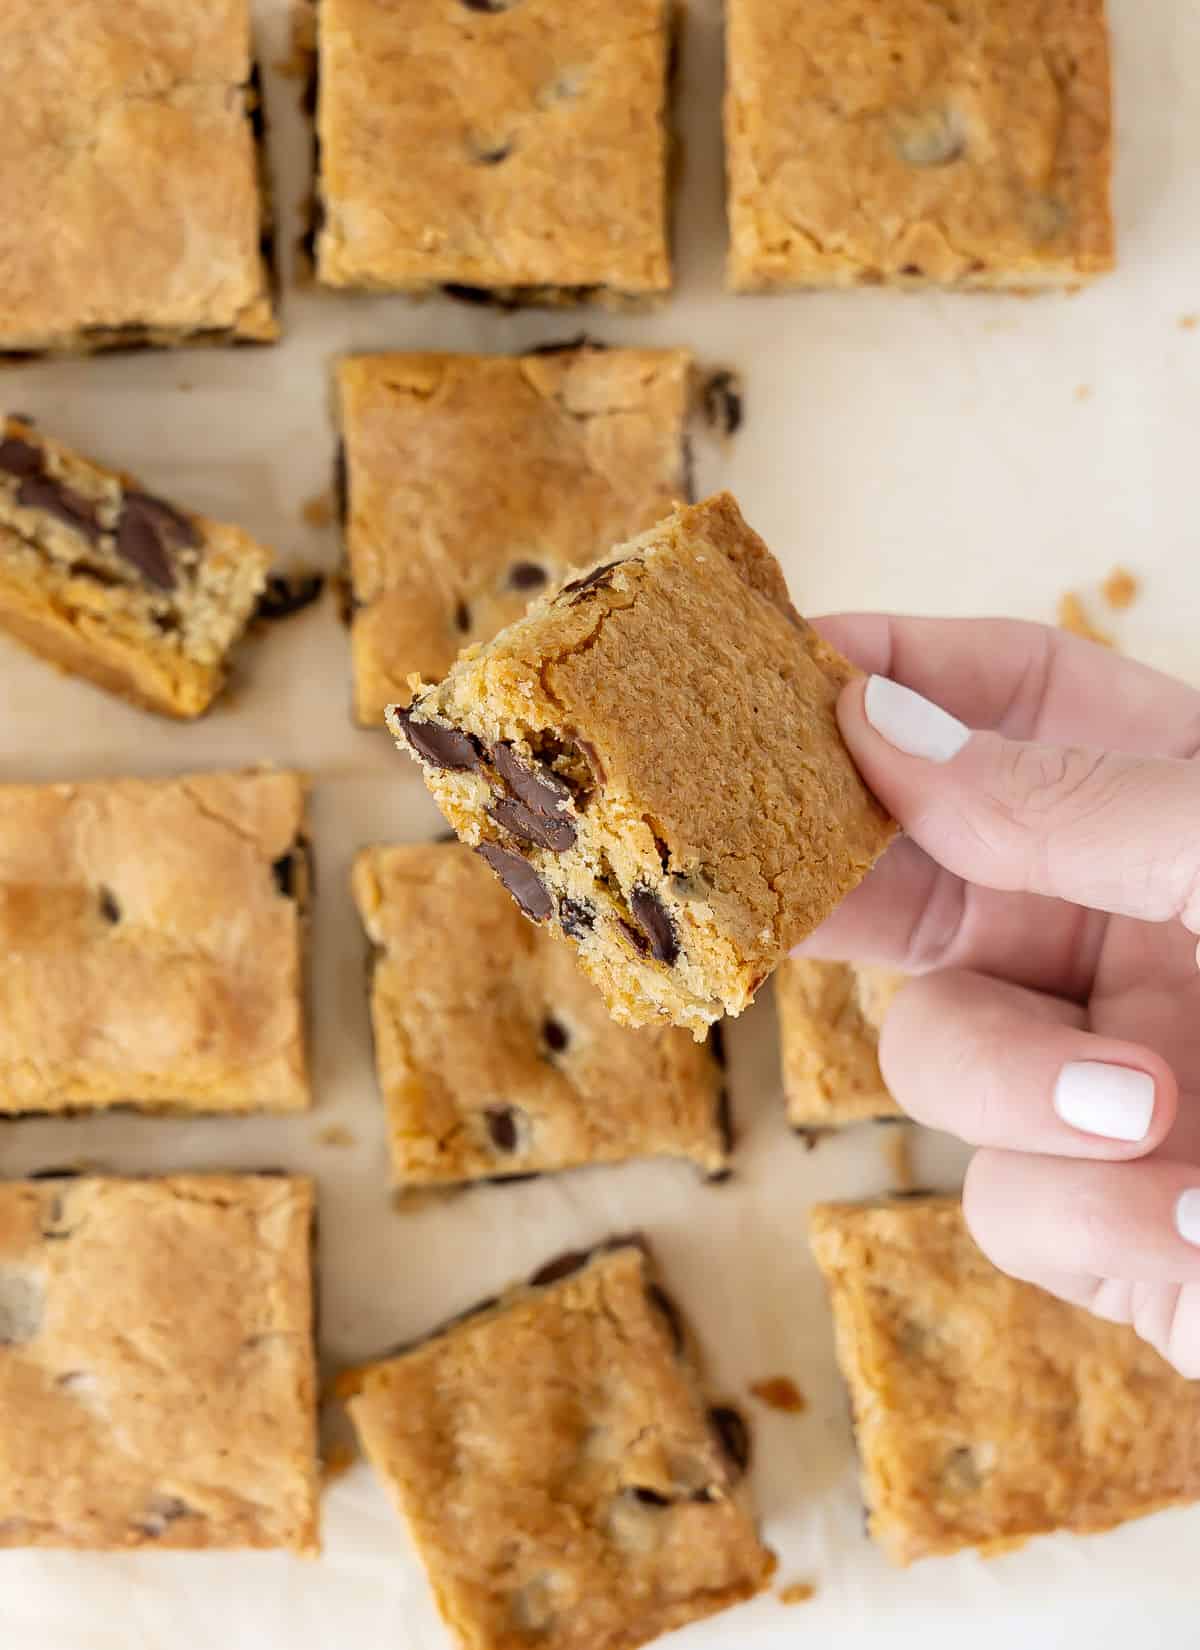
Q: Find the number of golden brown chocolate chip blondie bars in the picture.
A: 12